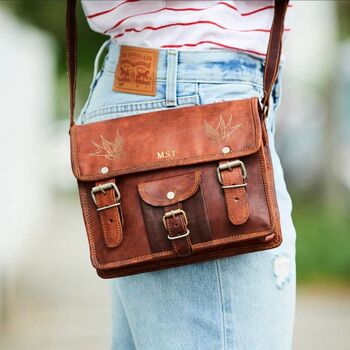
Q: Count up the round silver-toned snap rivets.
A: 3